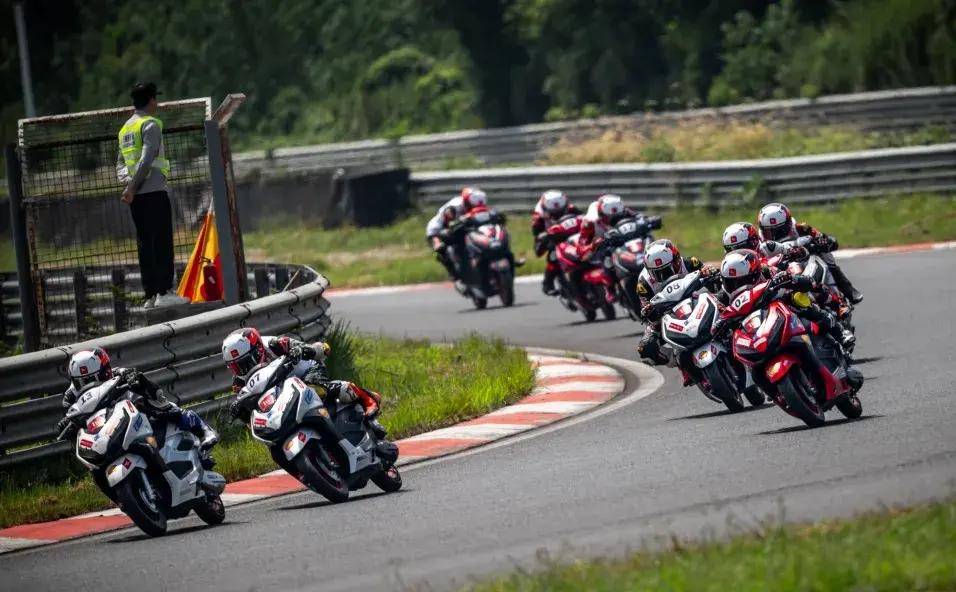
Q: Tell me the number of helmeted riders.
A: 9